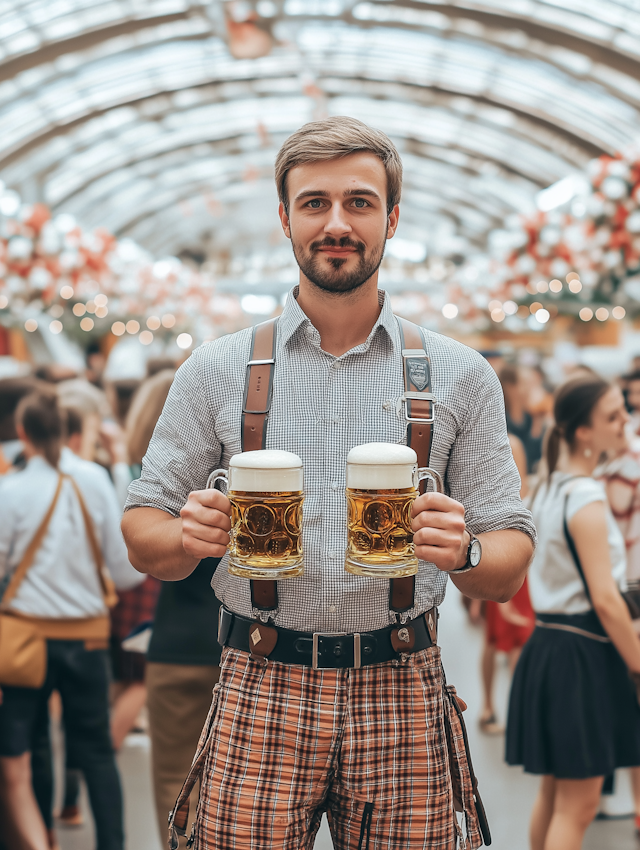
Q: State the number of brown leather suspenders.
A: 2